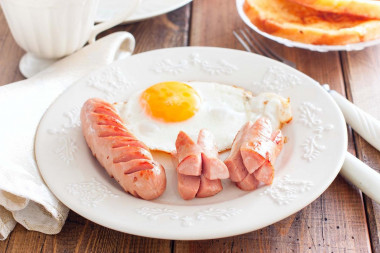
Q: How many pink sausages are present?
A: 3